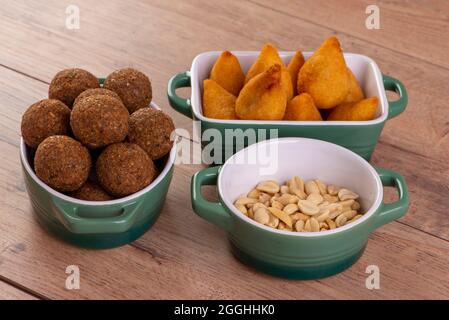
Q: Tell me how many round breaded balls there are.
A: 9